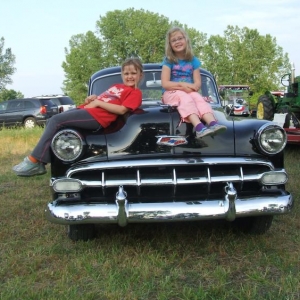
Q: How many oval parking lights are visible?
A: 2